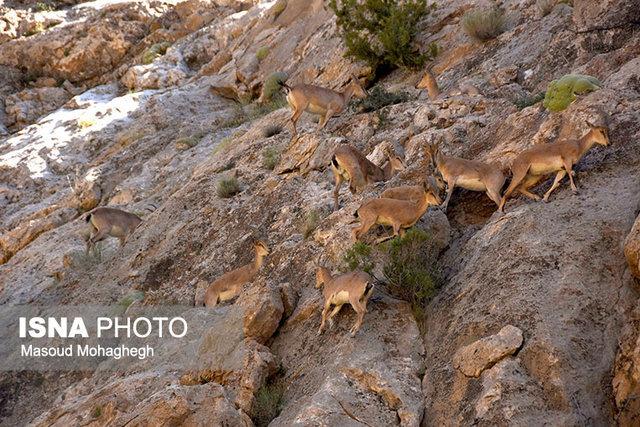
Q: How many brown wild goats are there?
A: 10